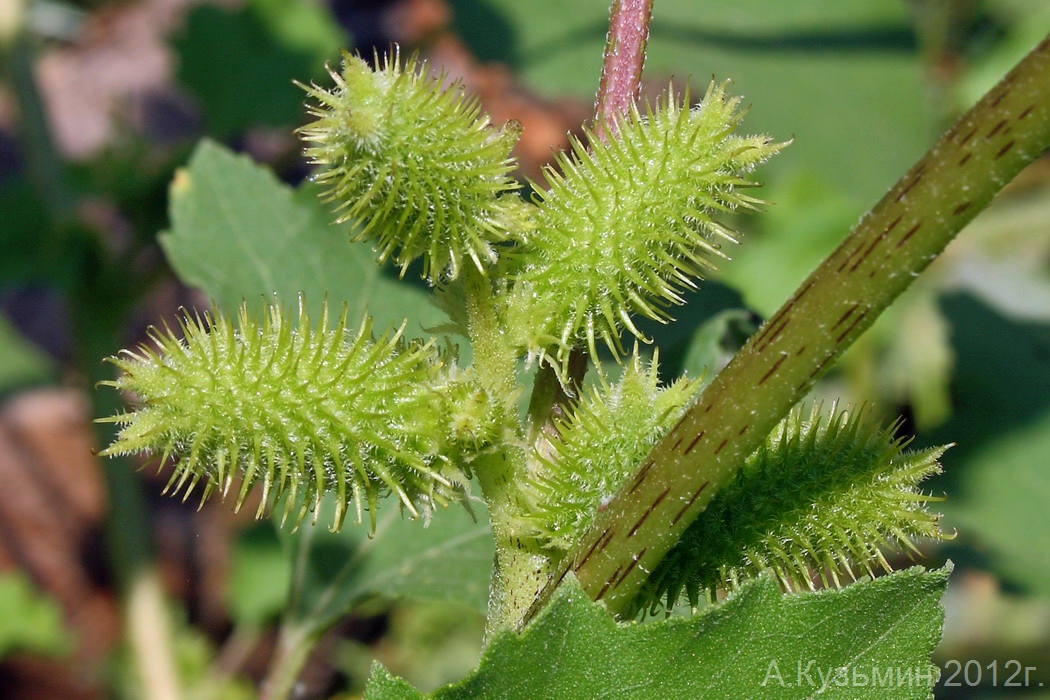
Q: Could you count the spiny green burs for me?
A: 5